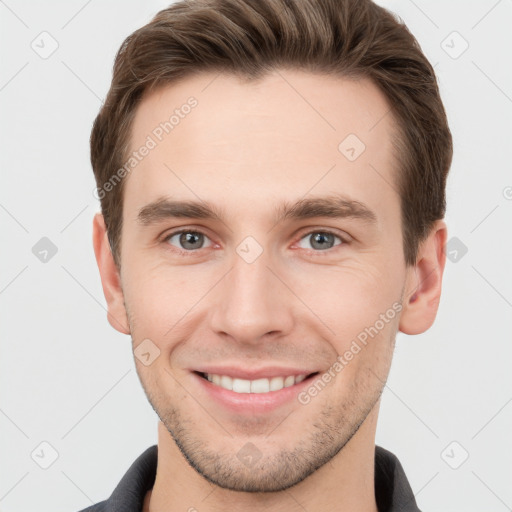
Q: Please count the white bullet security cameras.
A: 0